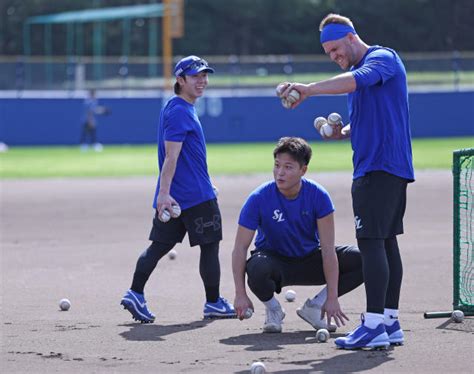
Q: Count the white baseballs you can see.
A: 15